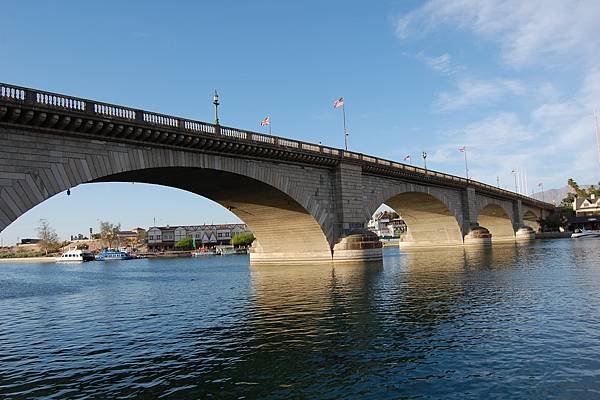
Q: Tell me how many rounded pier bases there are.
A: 3